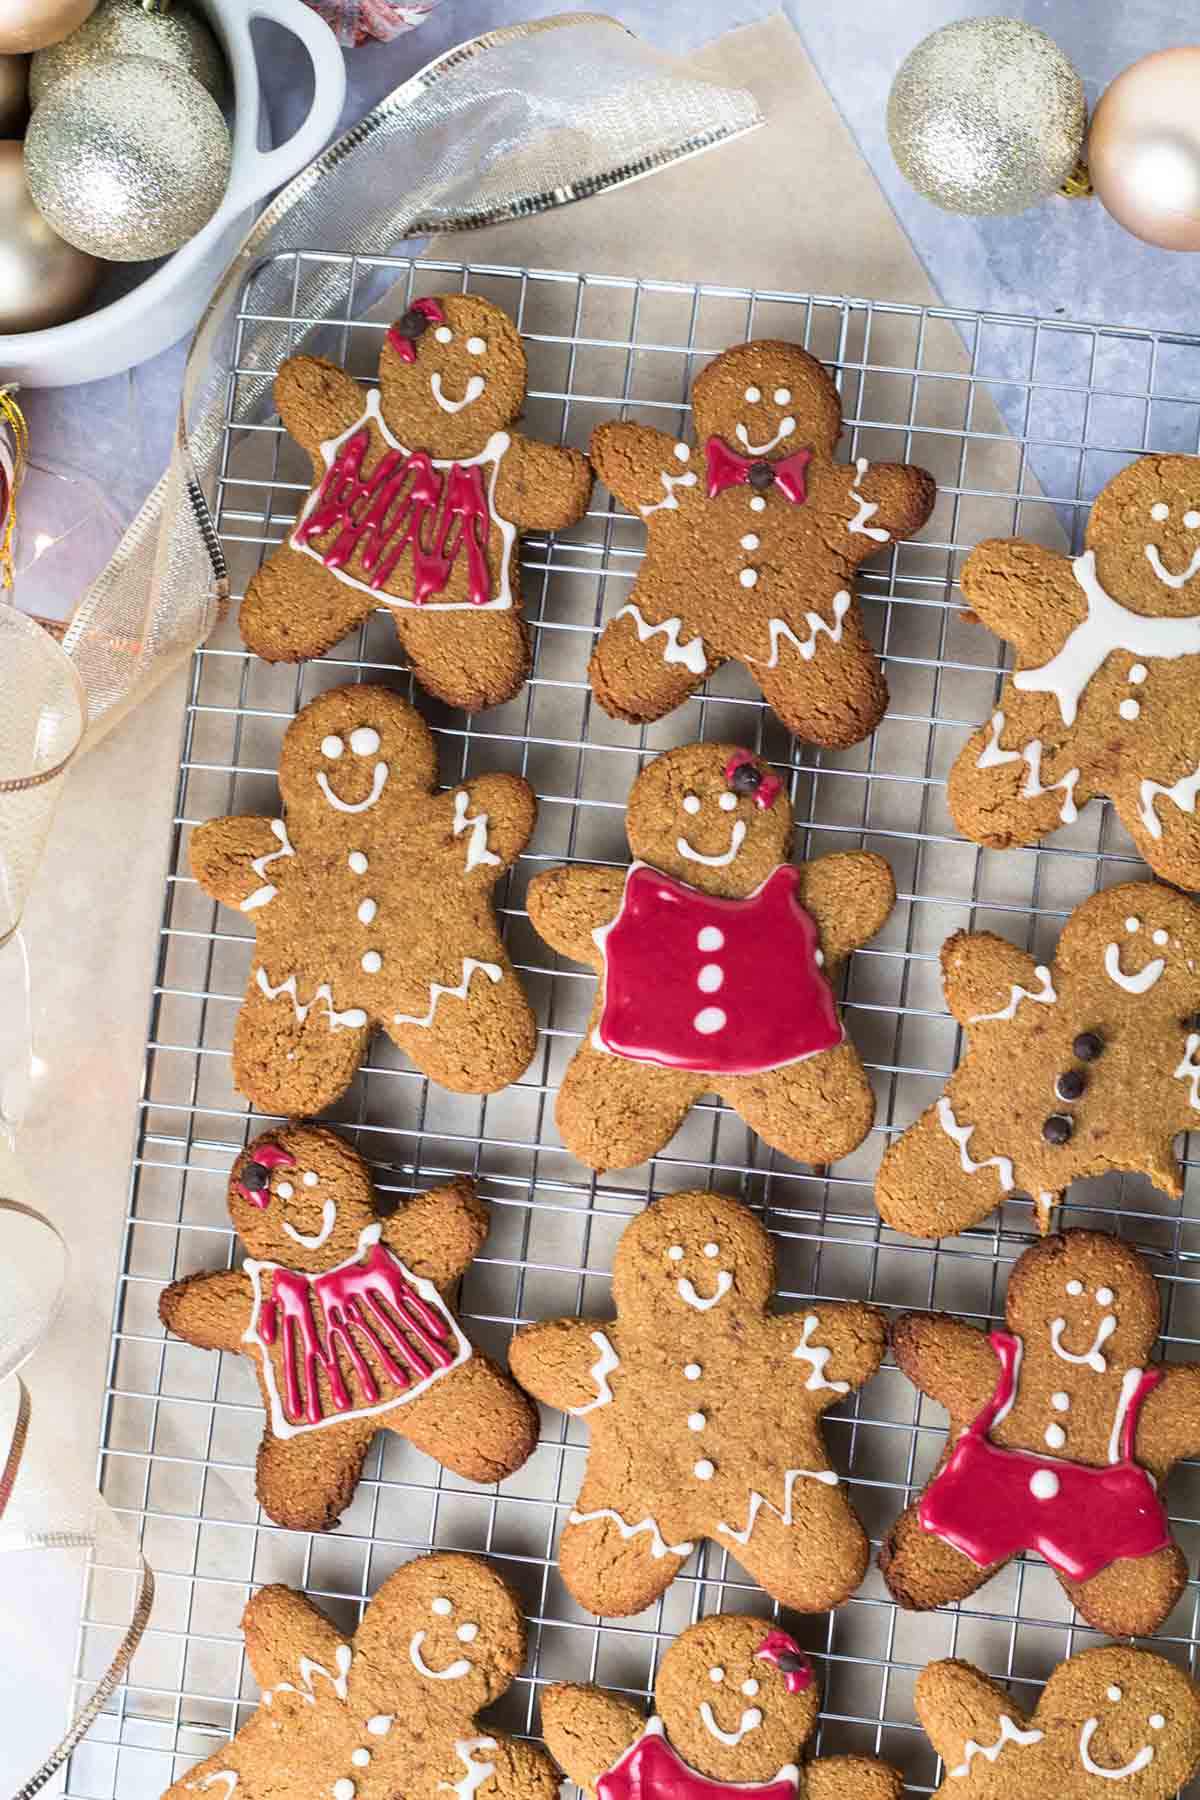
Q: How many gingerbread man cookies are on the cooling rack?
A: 12